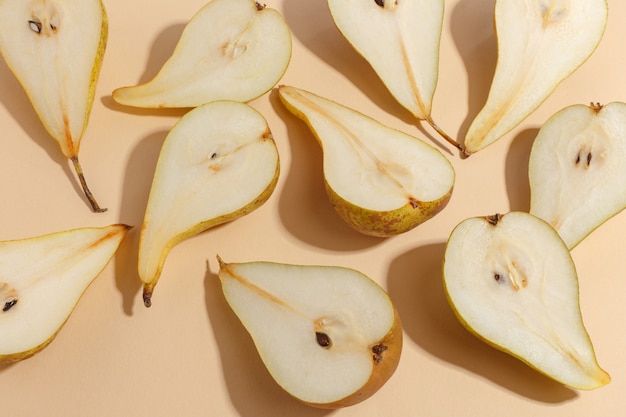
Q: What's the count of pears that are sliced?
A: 10